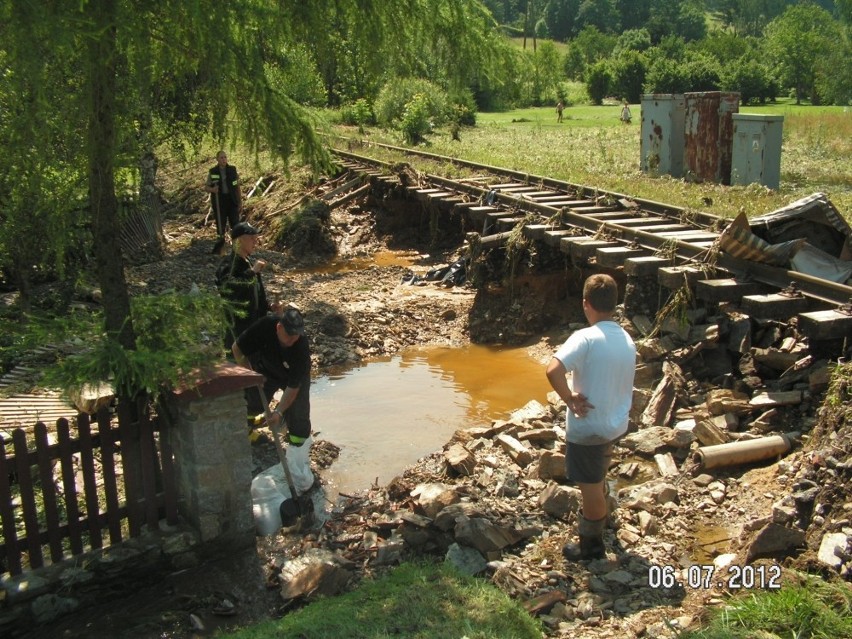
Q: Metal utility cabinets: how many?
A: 3